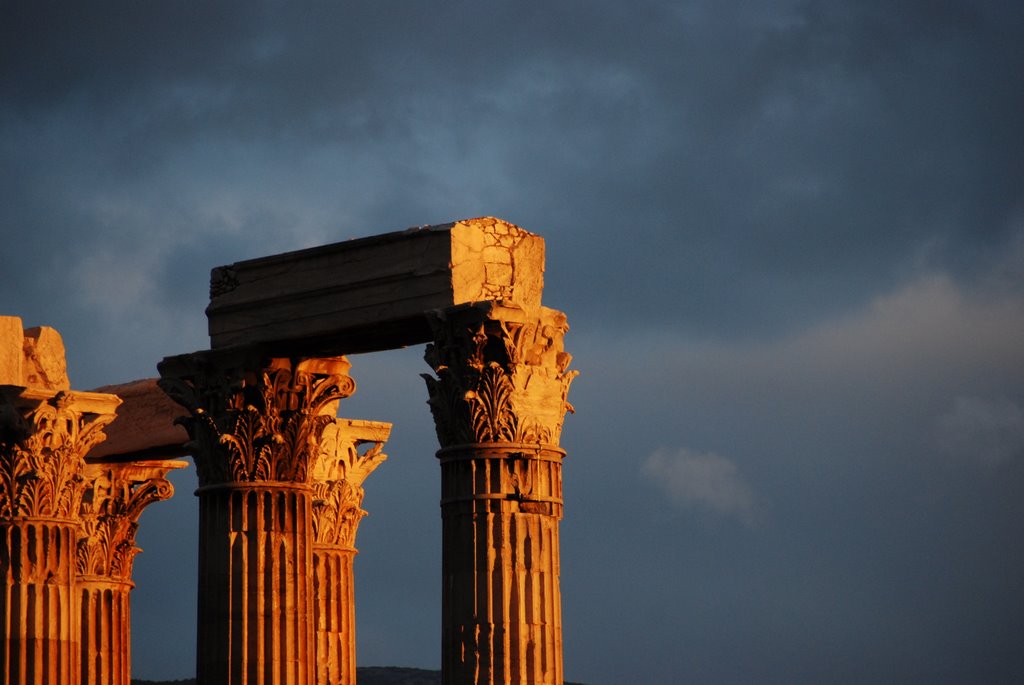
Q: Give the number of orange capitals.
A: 5